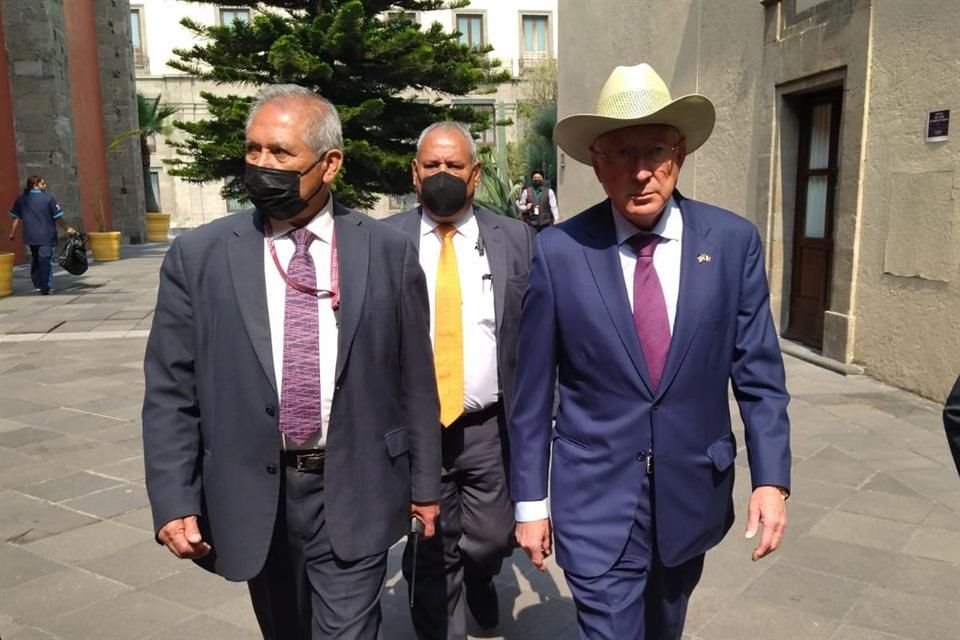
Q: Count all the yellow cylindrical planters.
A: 3